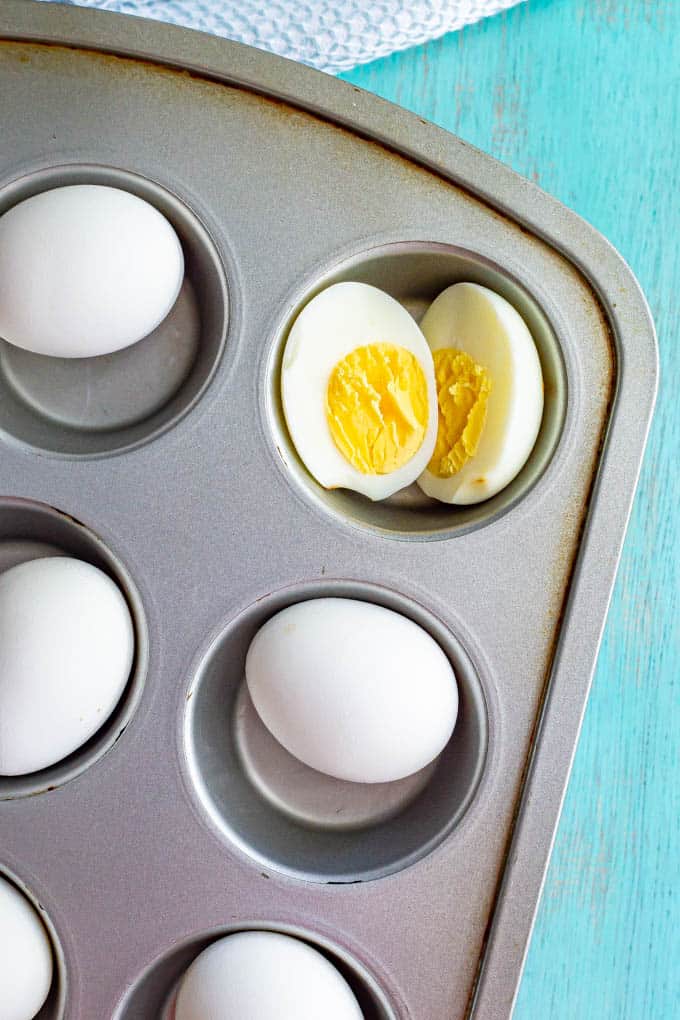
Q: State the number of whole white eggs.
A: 5